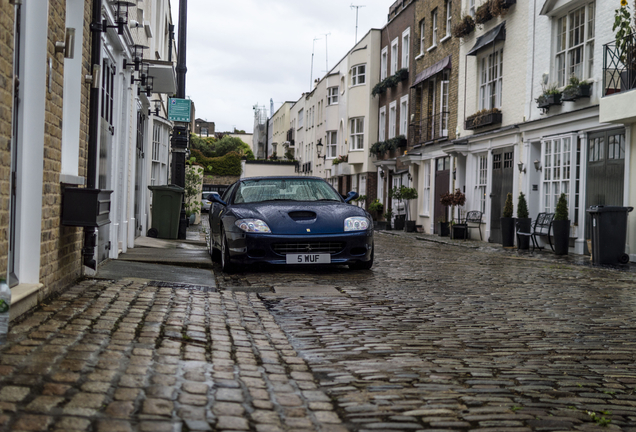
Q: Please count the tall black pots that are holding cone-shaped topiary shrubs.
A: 3